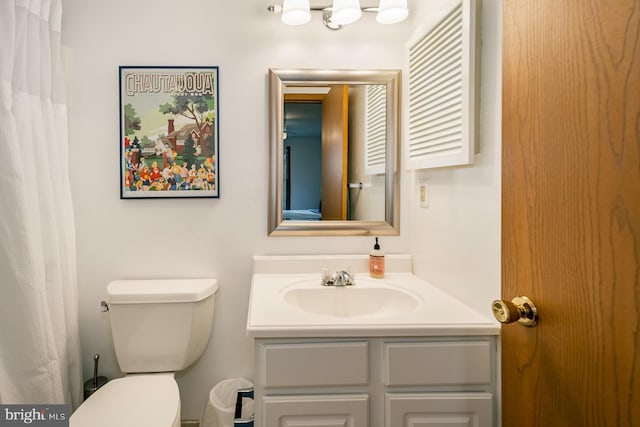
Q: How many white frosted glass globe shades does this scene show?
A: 3